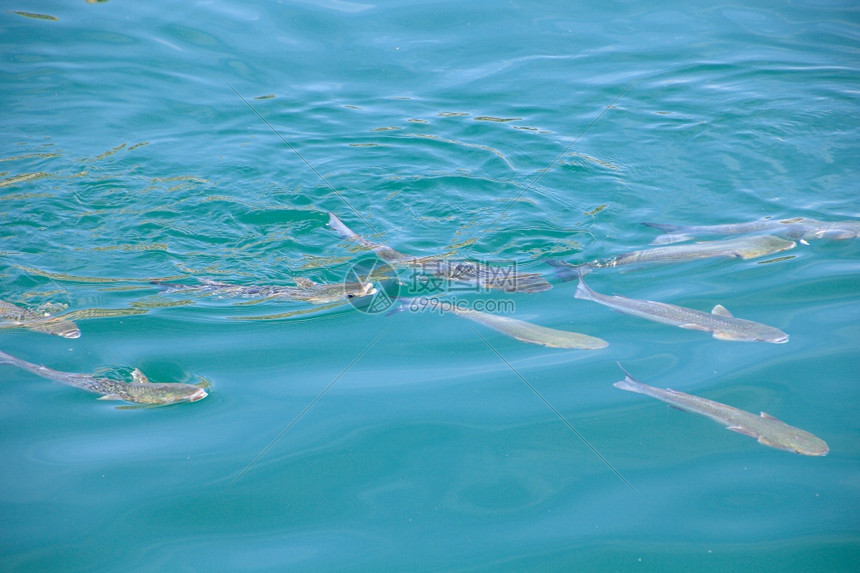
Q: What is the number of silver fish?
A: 9